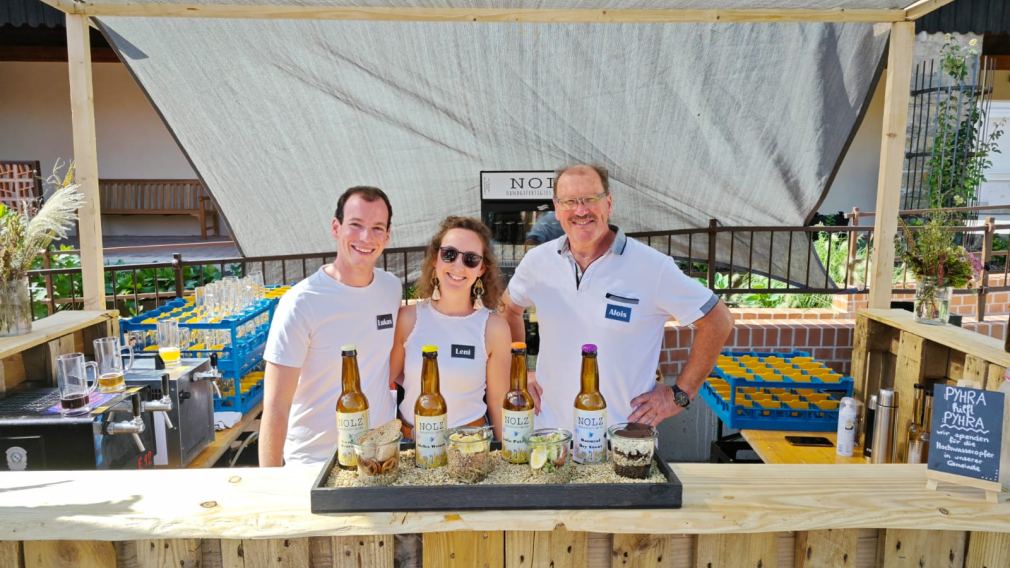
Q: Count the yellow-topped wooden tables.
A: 2